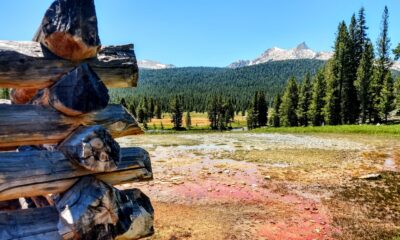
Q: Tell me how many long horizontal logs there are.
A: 4